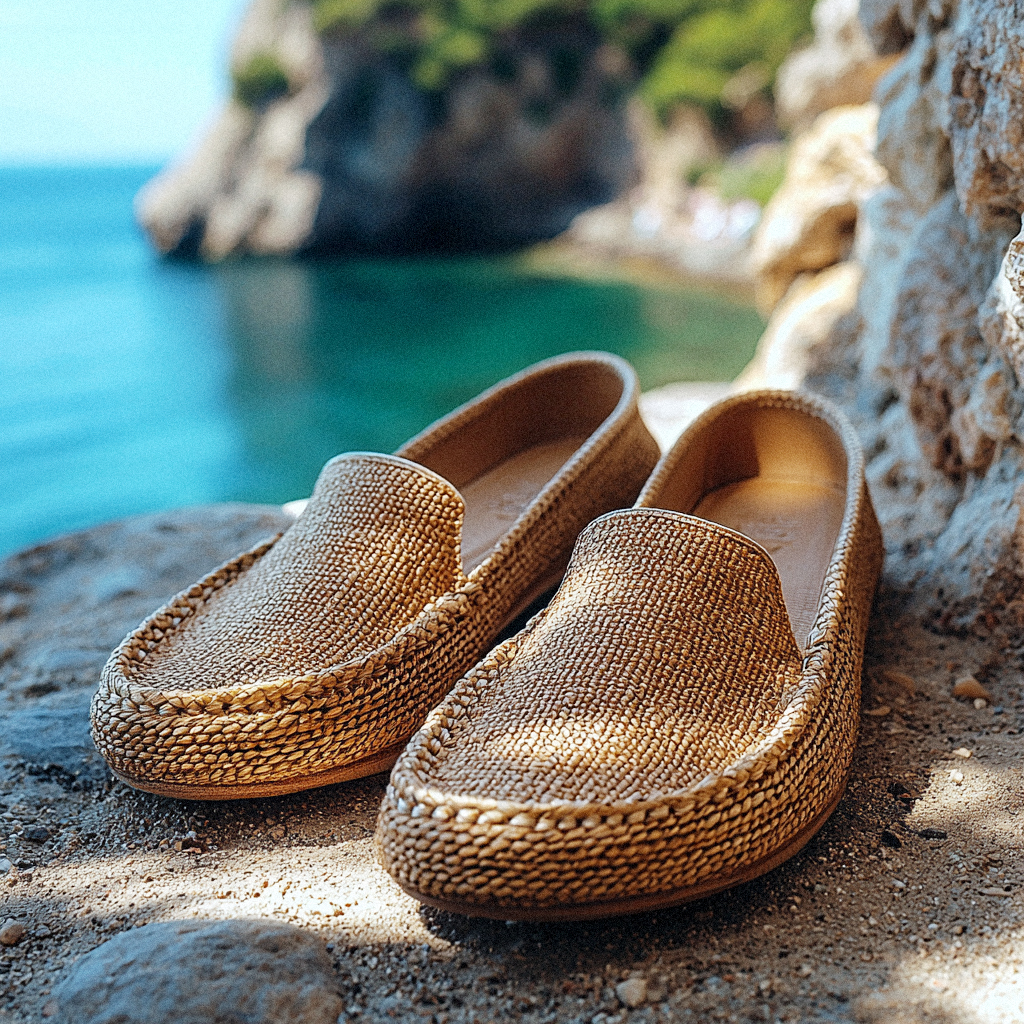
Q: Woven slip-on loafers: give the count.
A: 2